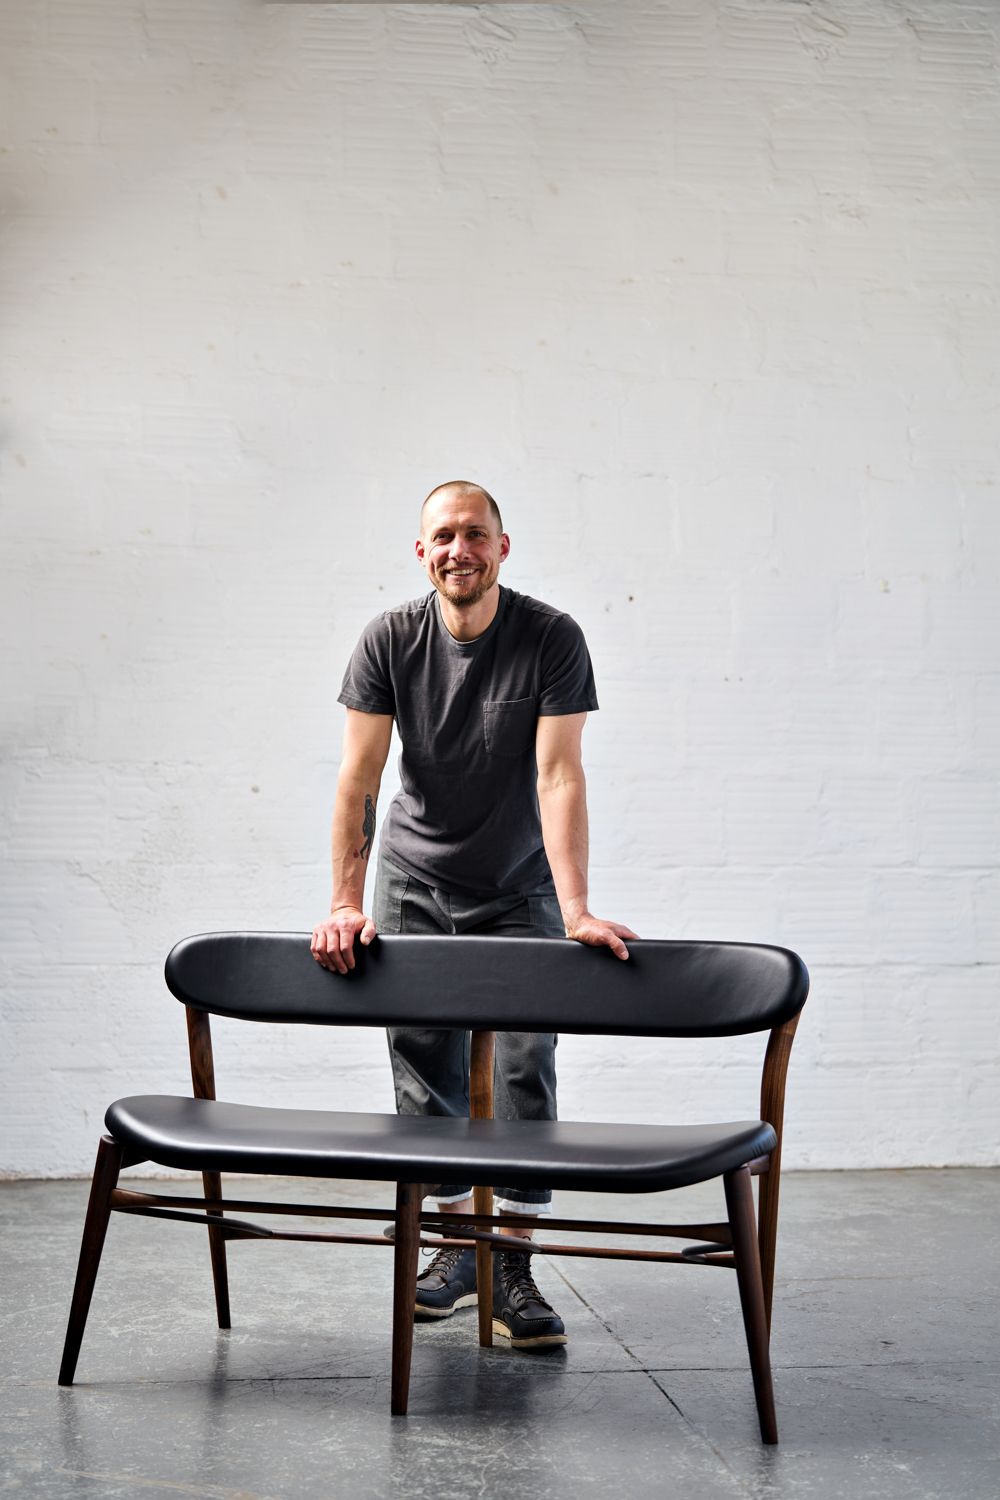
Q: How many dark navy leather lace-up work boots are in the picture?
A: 2